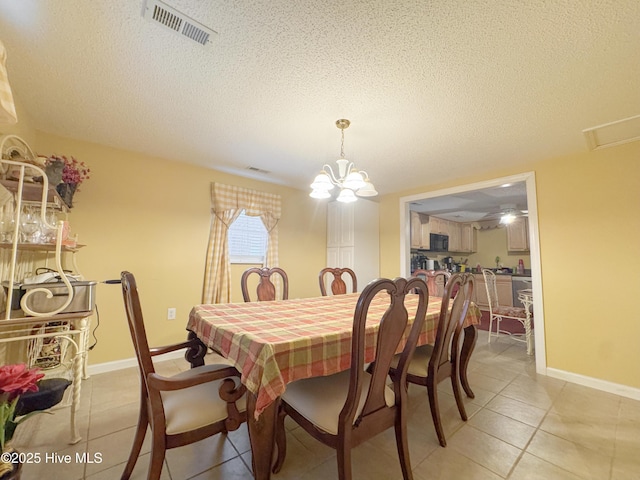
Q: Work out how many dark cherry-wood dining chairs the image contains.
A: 6